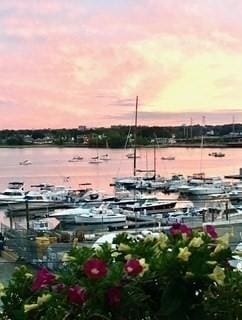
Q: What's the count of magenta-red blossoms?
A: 7